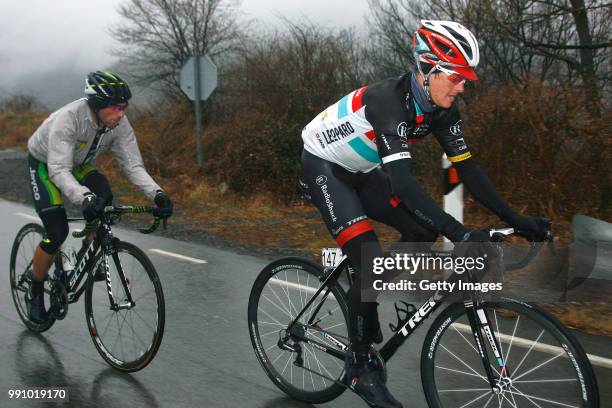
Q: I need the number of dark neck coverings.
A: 1